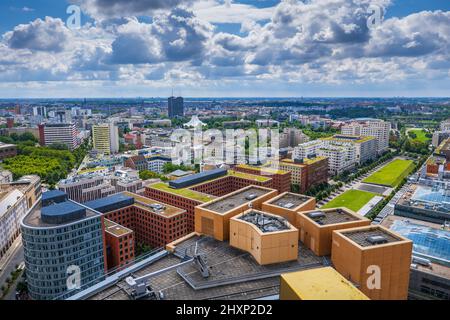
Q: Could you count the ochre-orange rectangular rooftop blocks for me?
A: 5